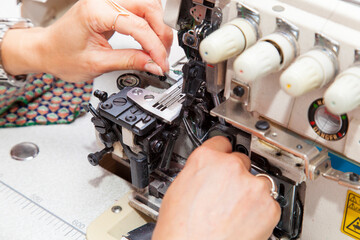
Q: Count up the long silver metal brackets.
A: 1